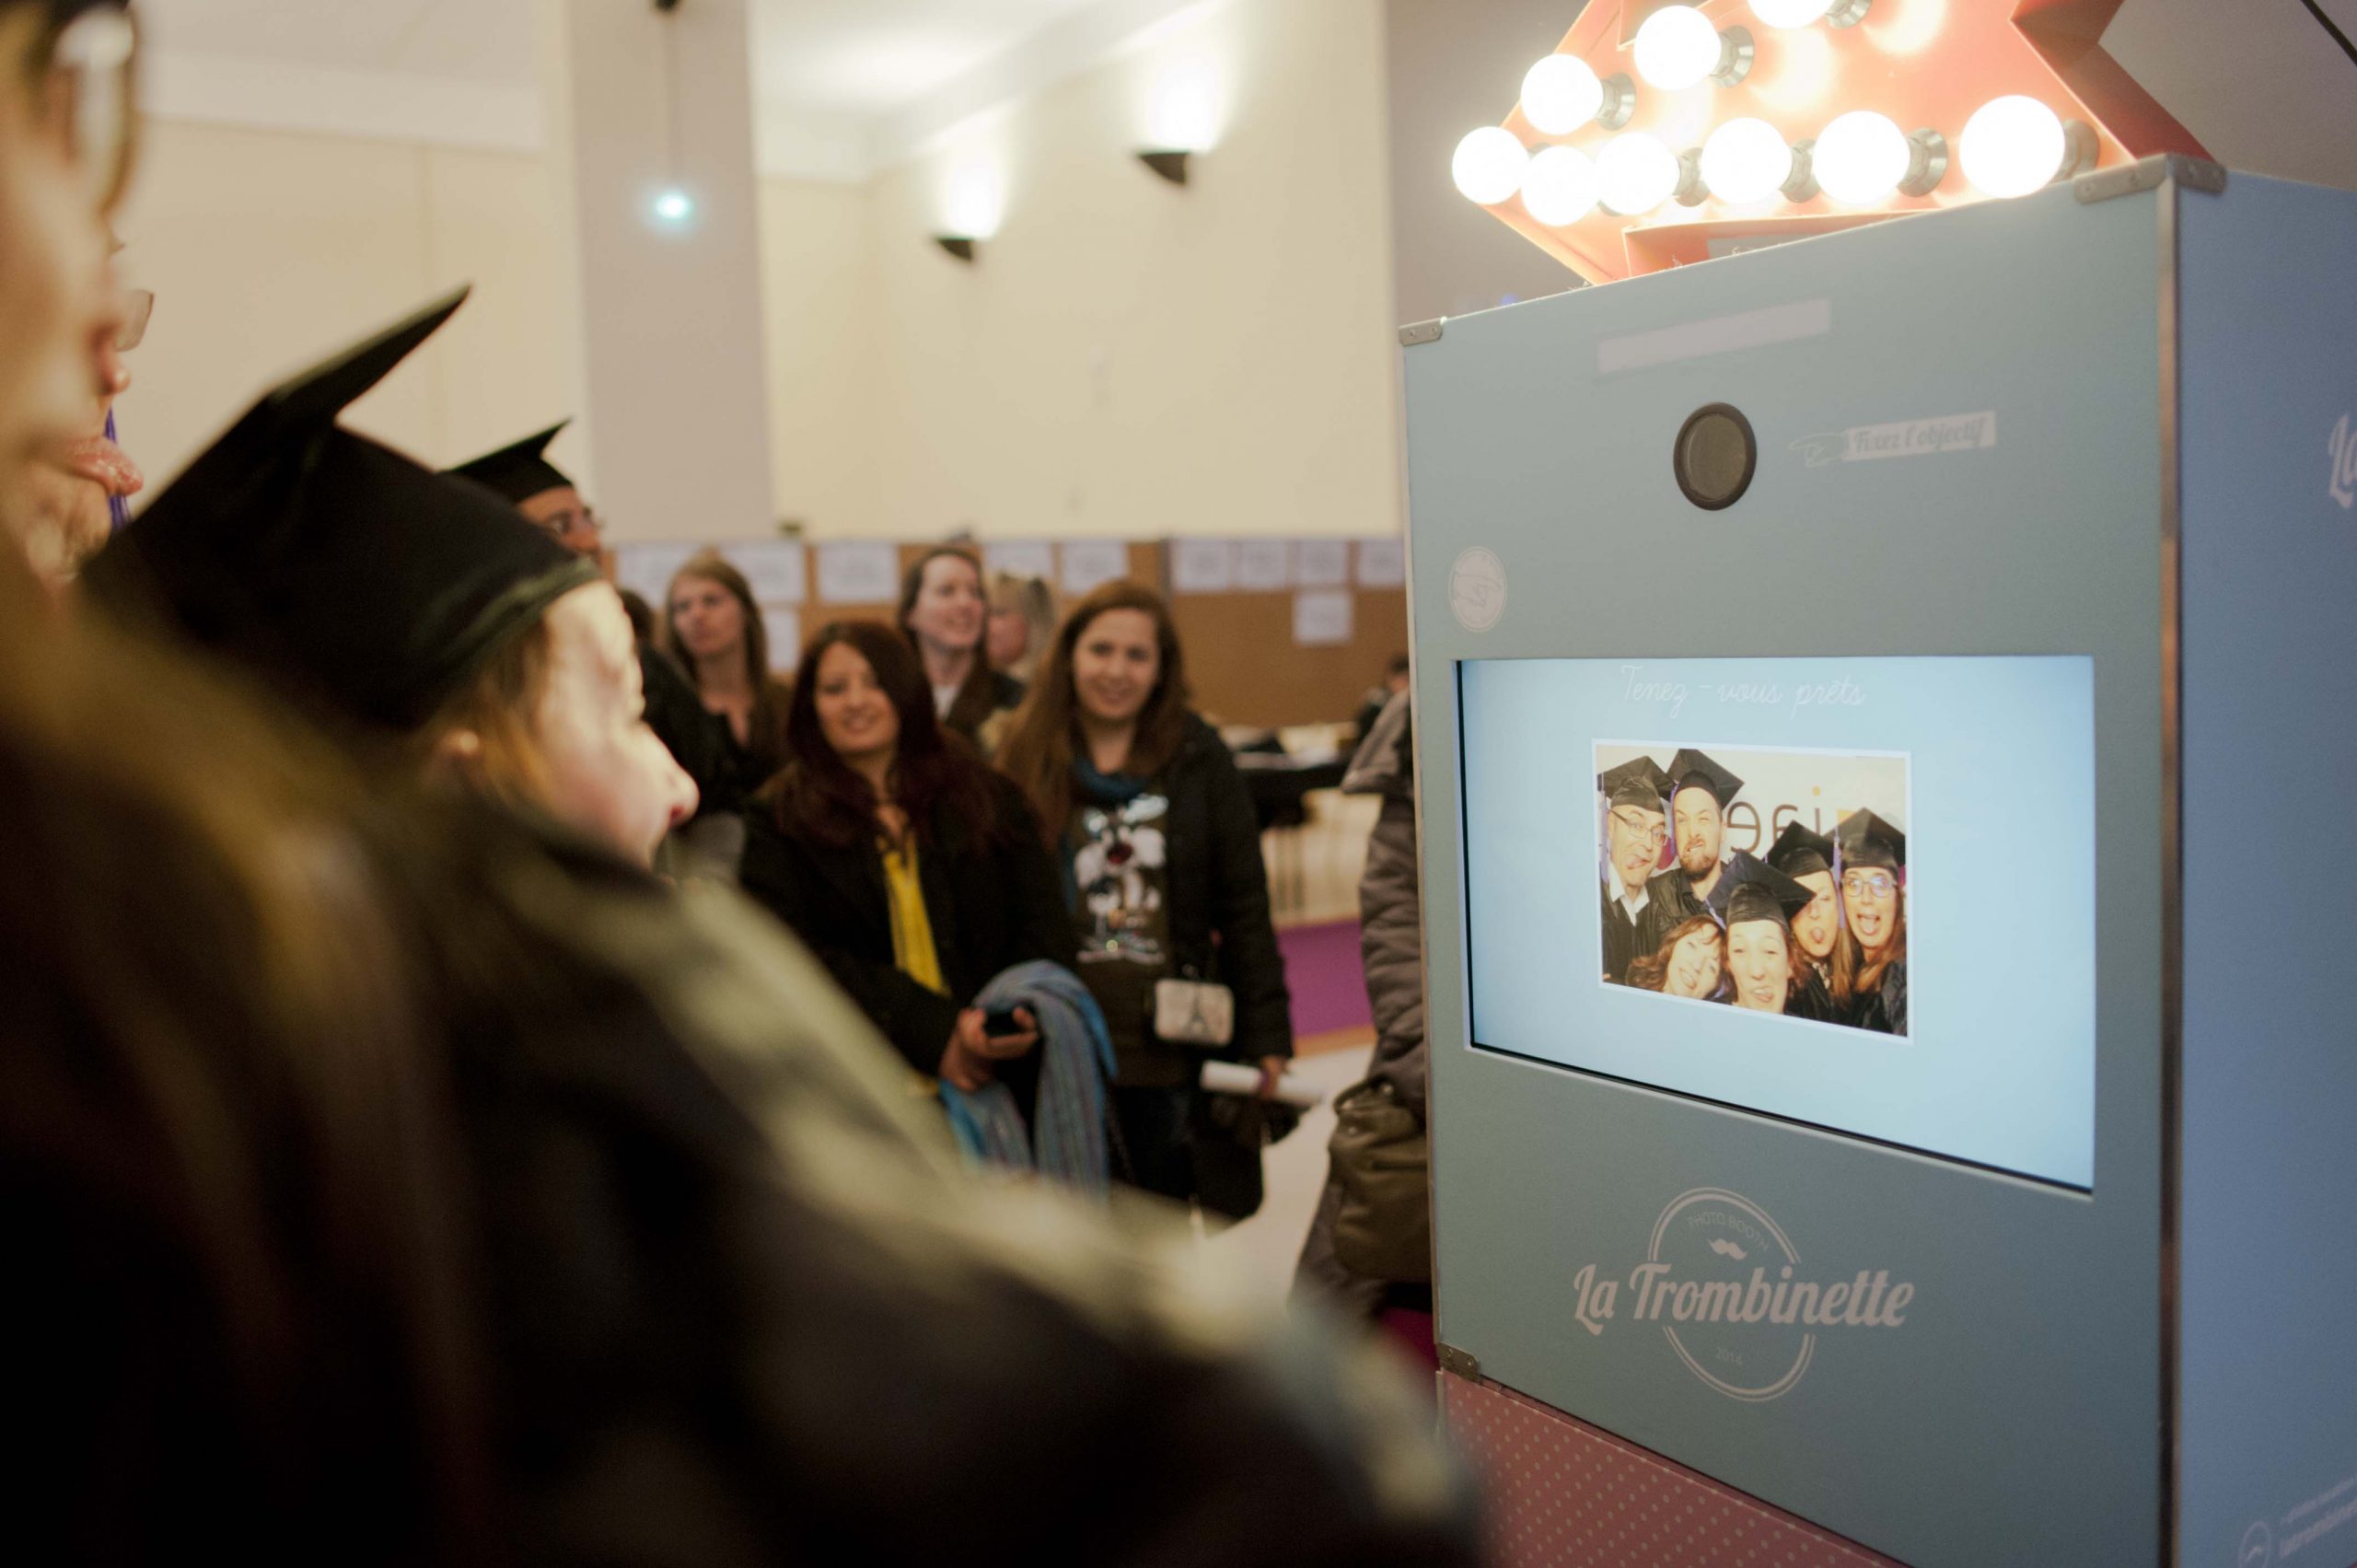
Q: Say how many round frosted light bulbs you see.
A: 9